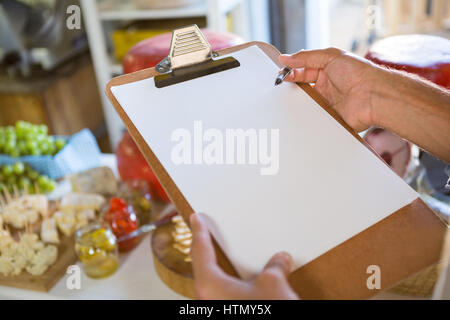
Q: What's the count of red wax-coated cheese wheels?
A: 3